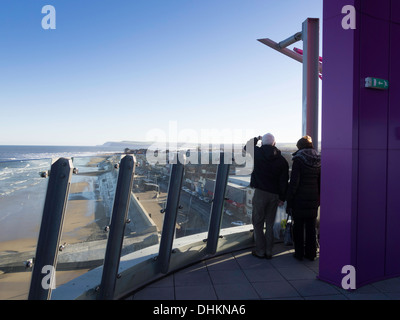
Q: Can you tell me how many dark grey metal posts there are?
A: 4